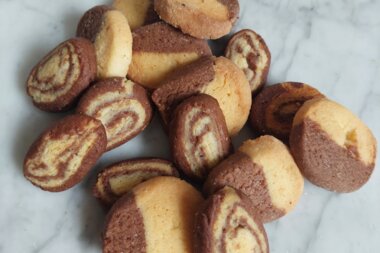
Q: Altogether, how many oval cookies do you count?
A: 8